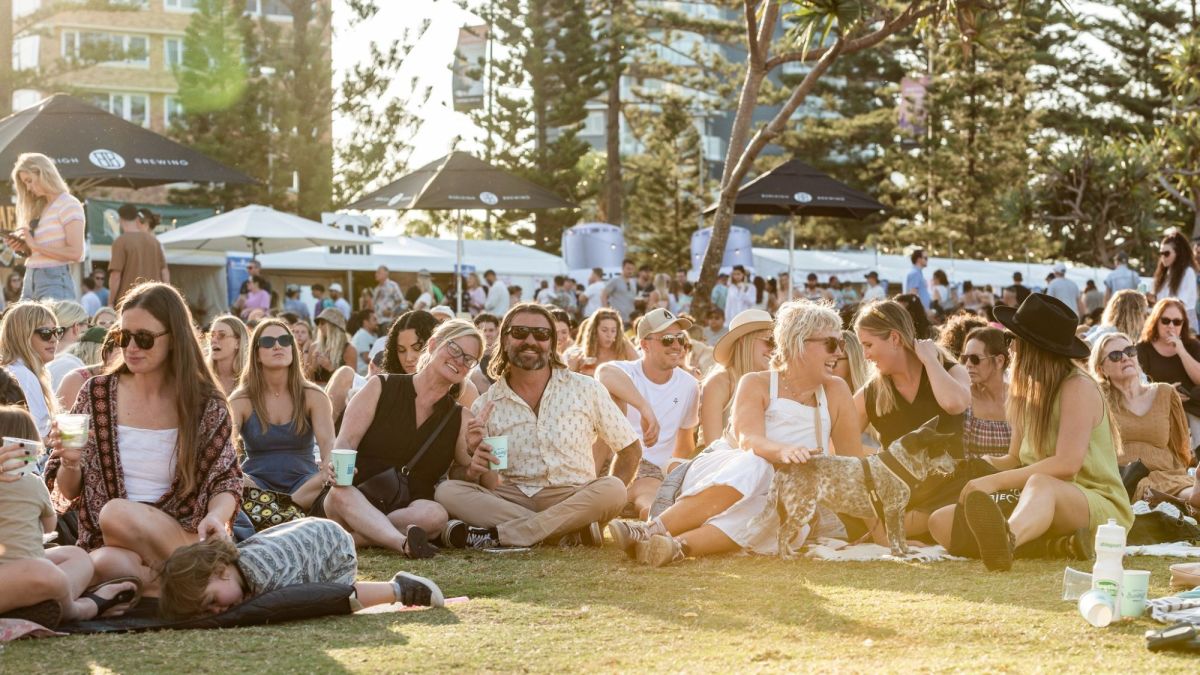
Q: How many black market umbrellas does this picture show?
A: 3